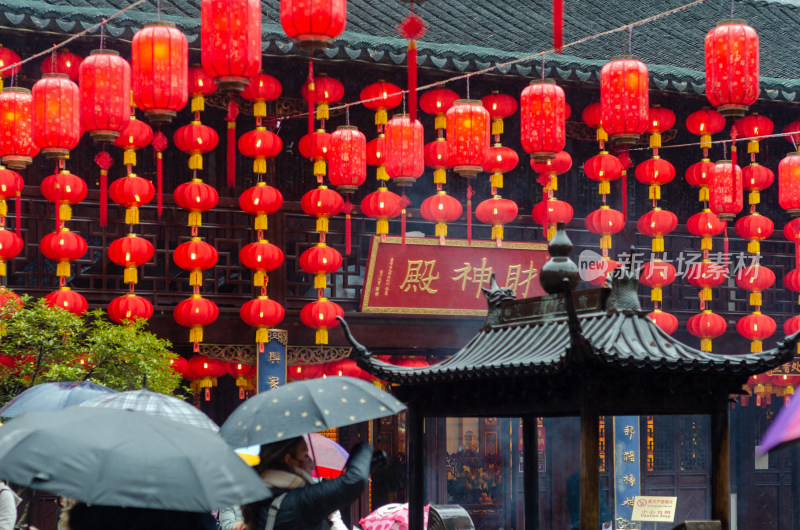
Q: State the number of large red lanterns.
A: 14